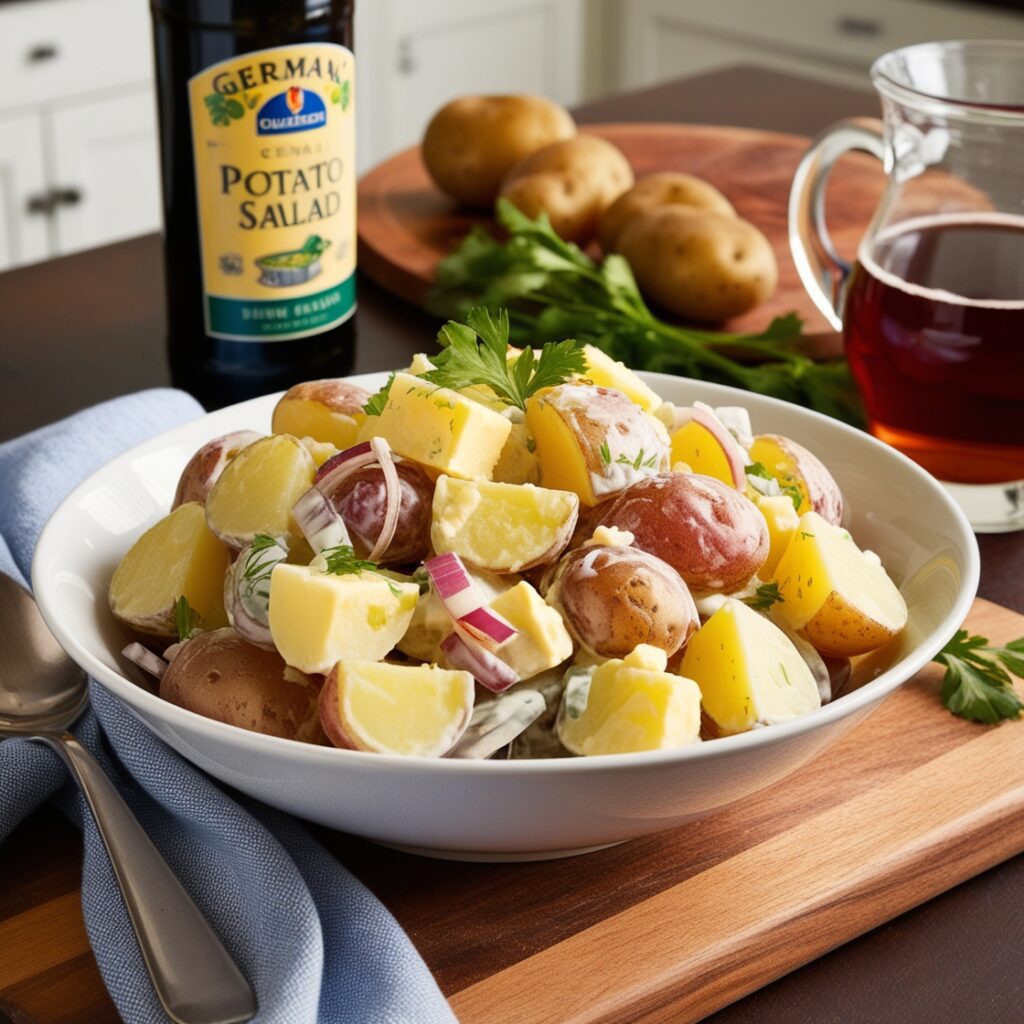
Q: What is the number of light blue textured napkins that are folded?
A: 1